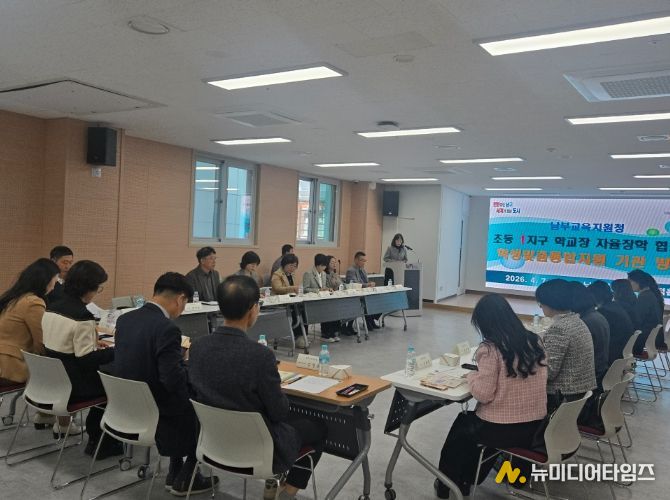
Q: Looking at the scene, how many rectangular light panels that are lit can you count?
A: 13